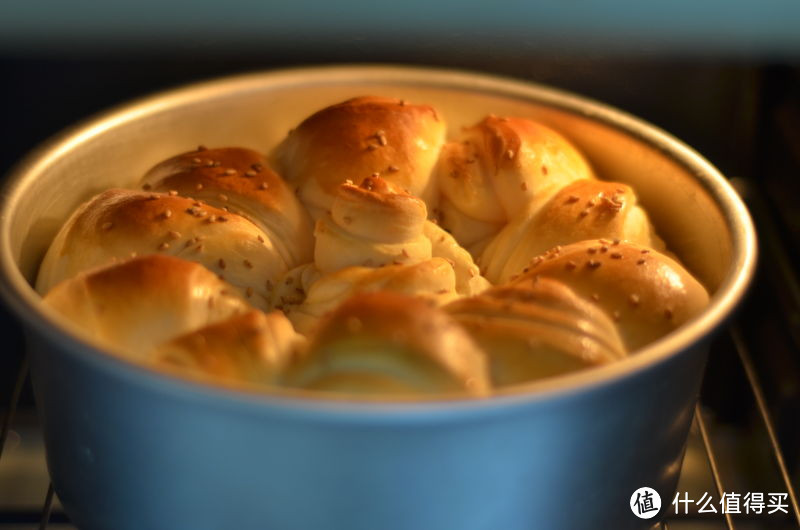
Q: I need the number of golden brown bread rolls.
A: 11